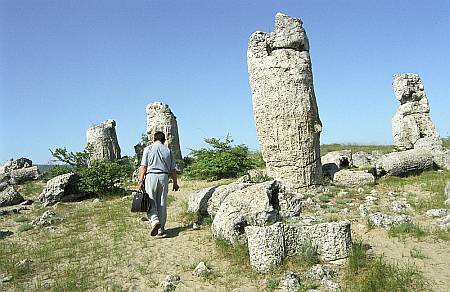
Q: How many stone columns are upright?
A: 4